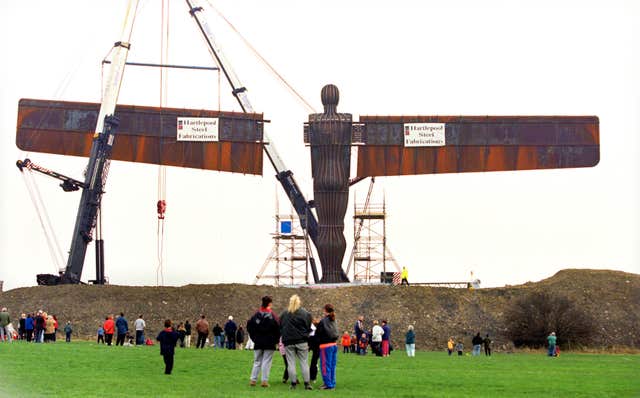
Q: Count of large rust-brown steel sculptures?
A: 1